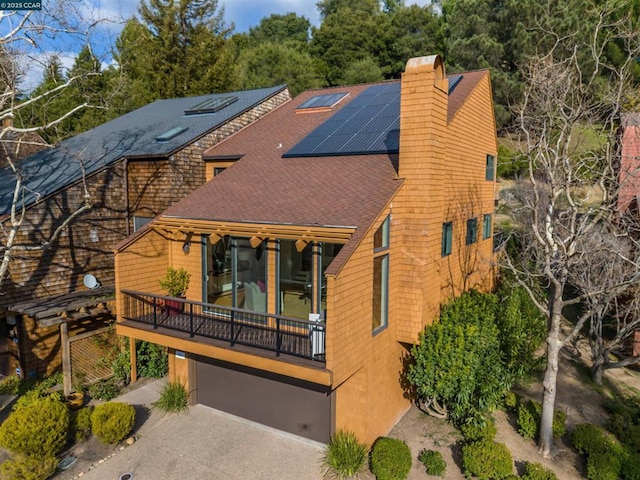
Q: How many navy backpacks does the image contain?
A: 0